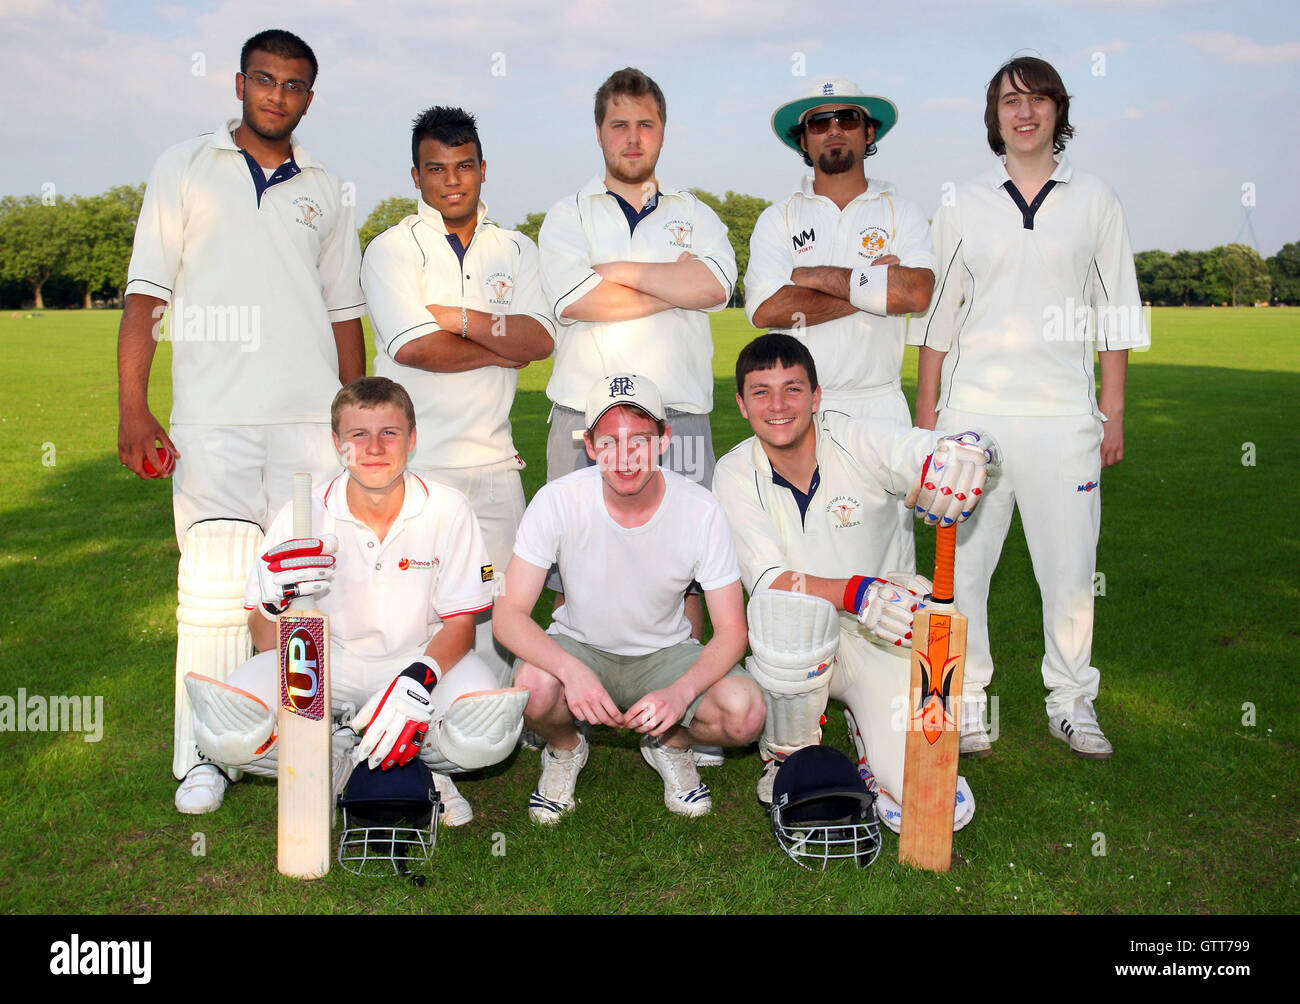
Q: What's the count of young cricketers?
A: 8